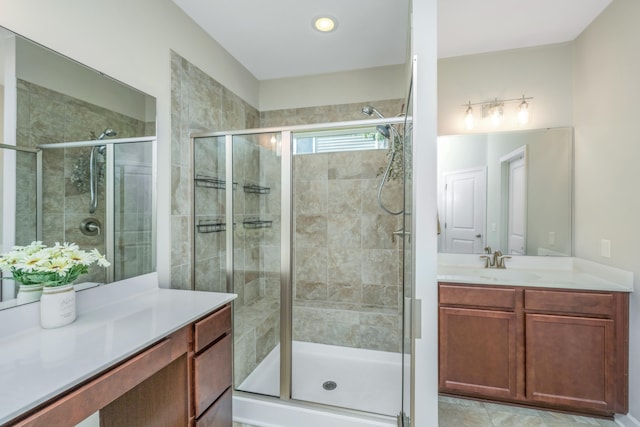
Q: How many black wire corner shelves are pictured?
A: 4